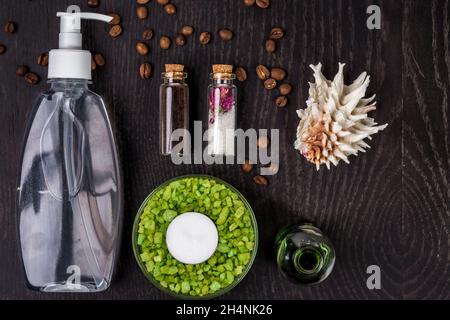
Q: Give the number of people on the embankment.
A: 0